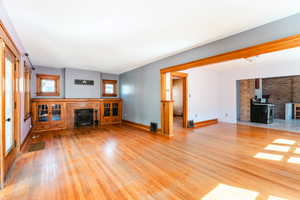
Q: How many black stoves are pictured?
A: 1